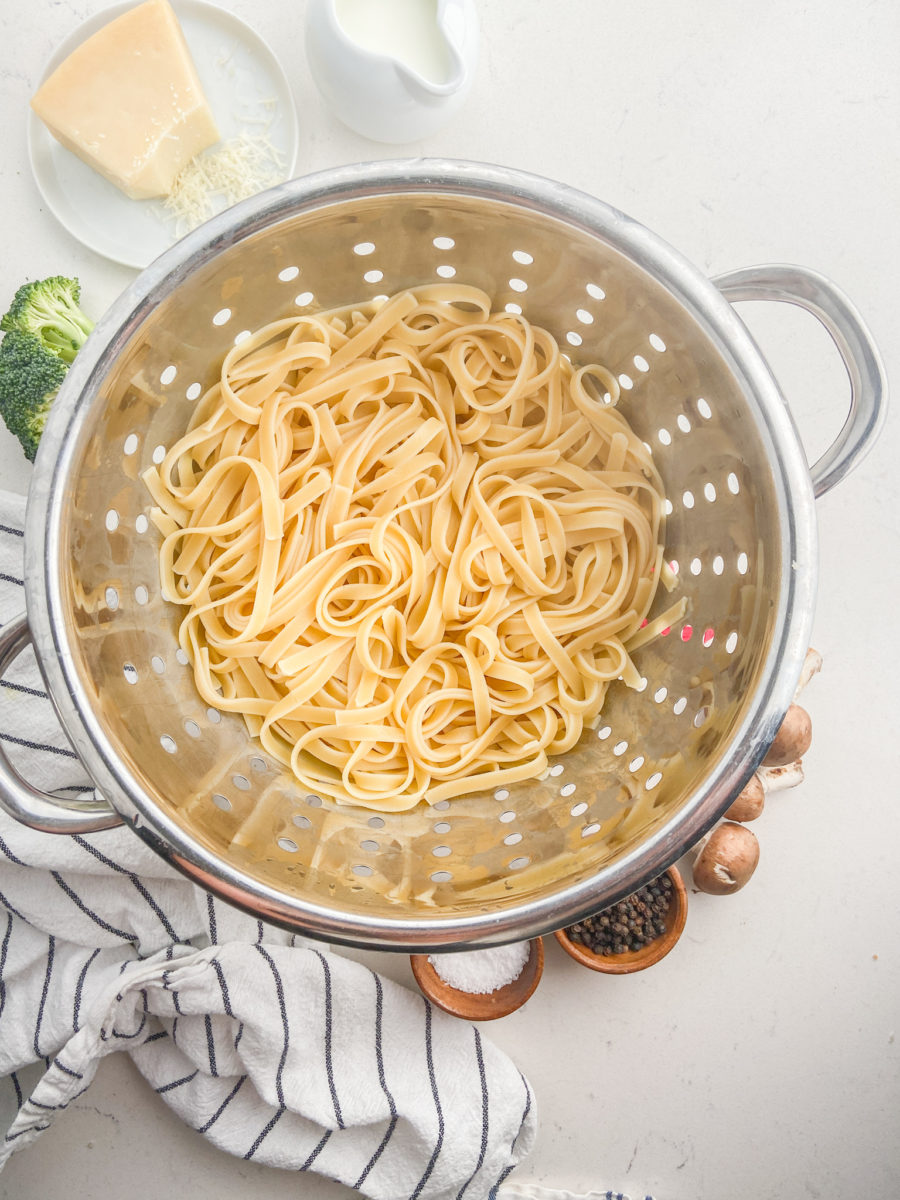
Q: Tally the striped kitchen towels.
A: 1